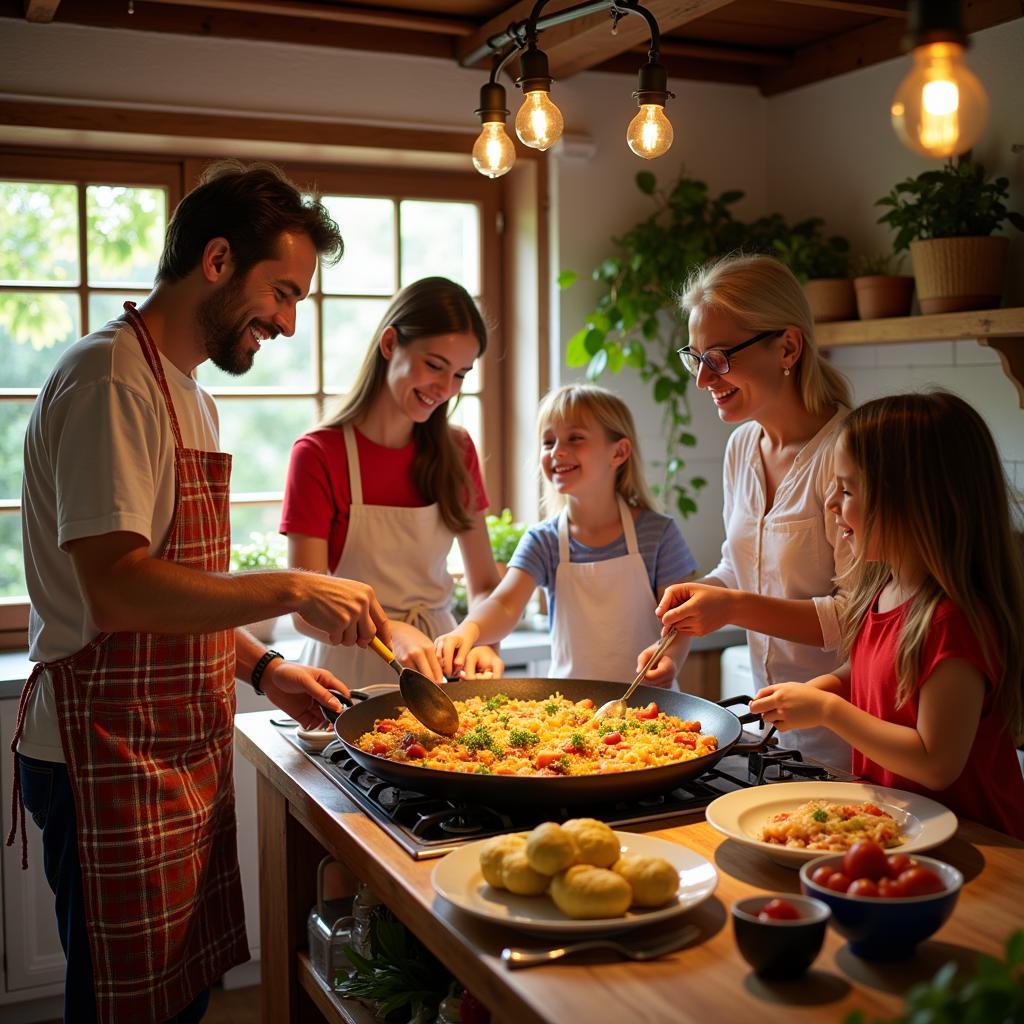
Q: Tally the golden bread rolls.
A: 6